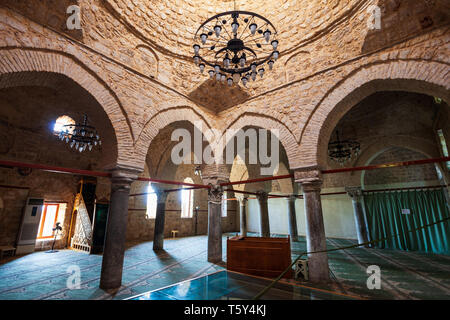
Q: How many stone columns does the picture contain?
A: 8